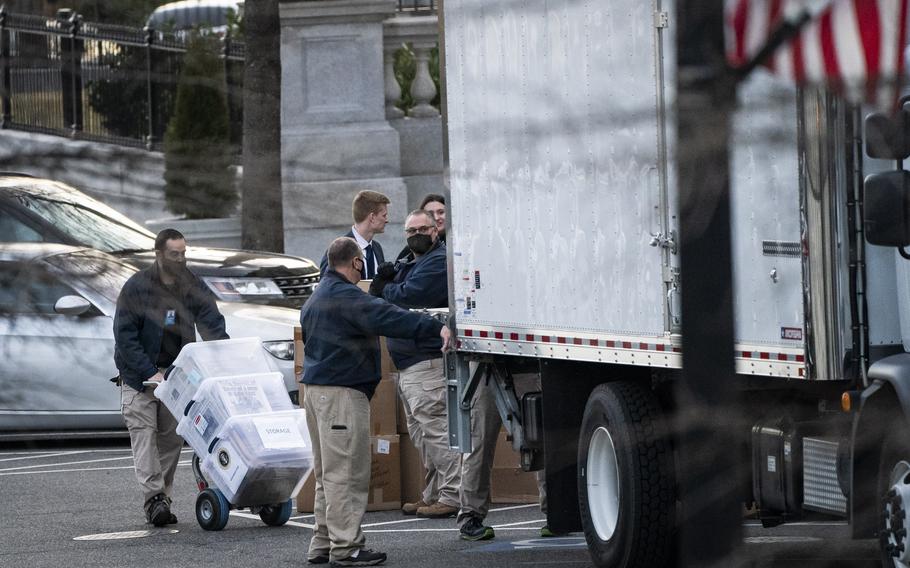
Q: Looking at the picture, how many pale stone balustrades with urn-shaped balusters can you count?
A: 1